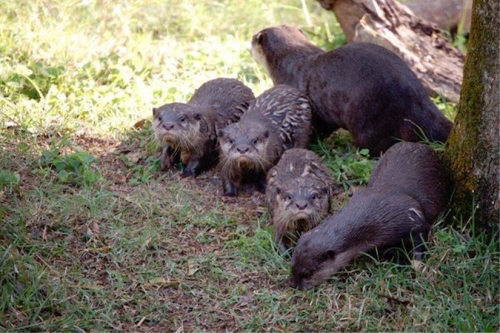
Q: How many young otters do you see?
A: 3